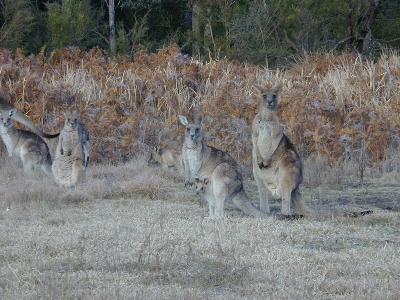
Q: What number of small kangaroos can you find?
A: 1